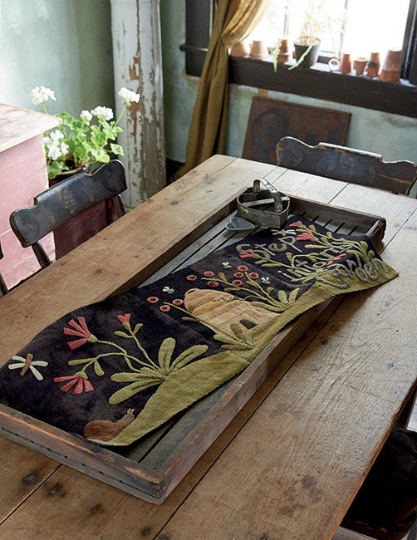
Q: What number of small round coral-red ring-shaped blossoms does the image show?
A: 10